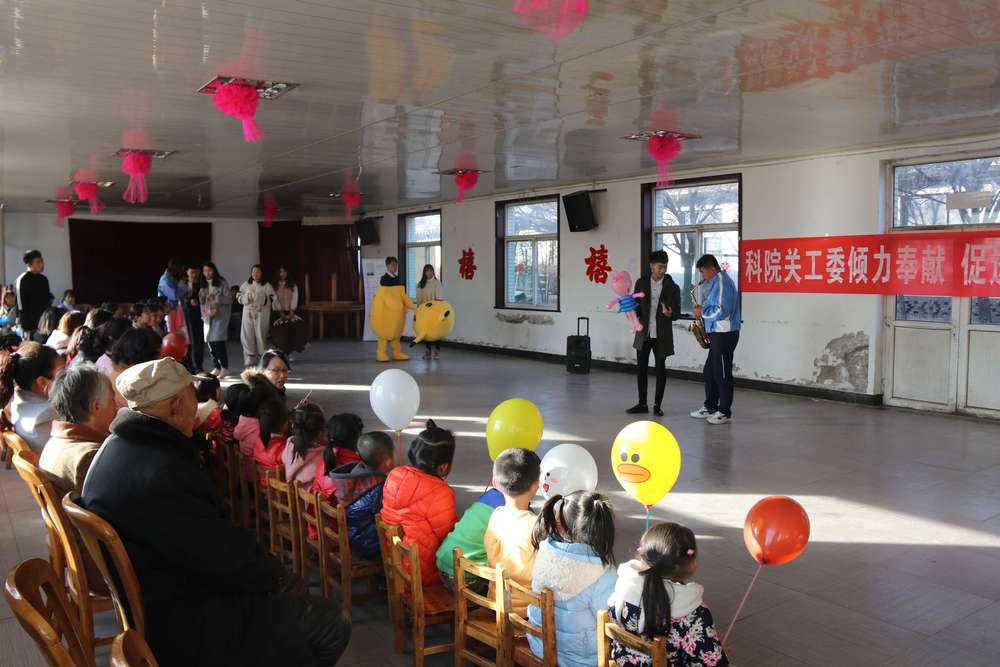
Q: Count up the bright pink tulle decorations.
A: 9